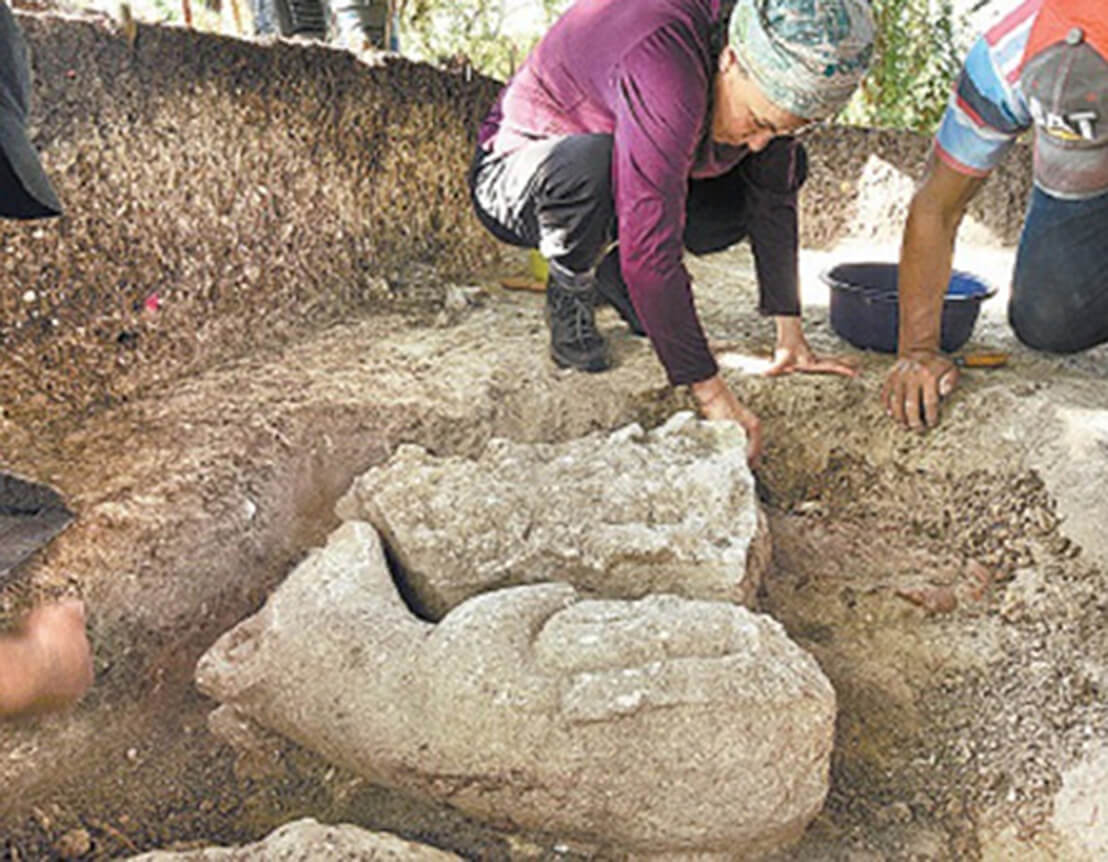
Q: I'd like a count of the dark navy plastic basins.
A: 1